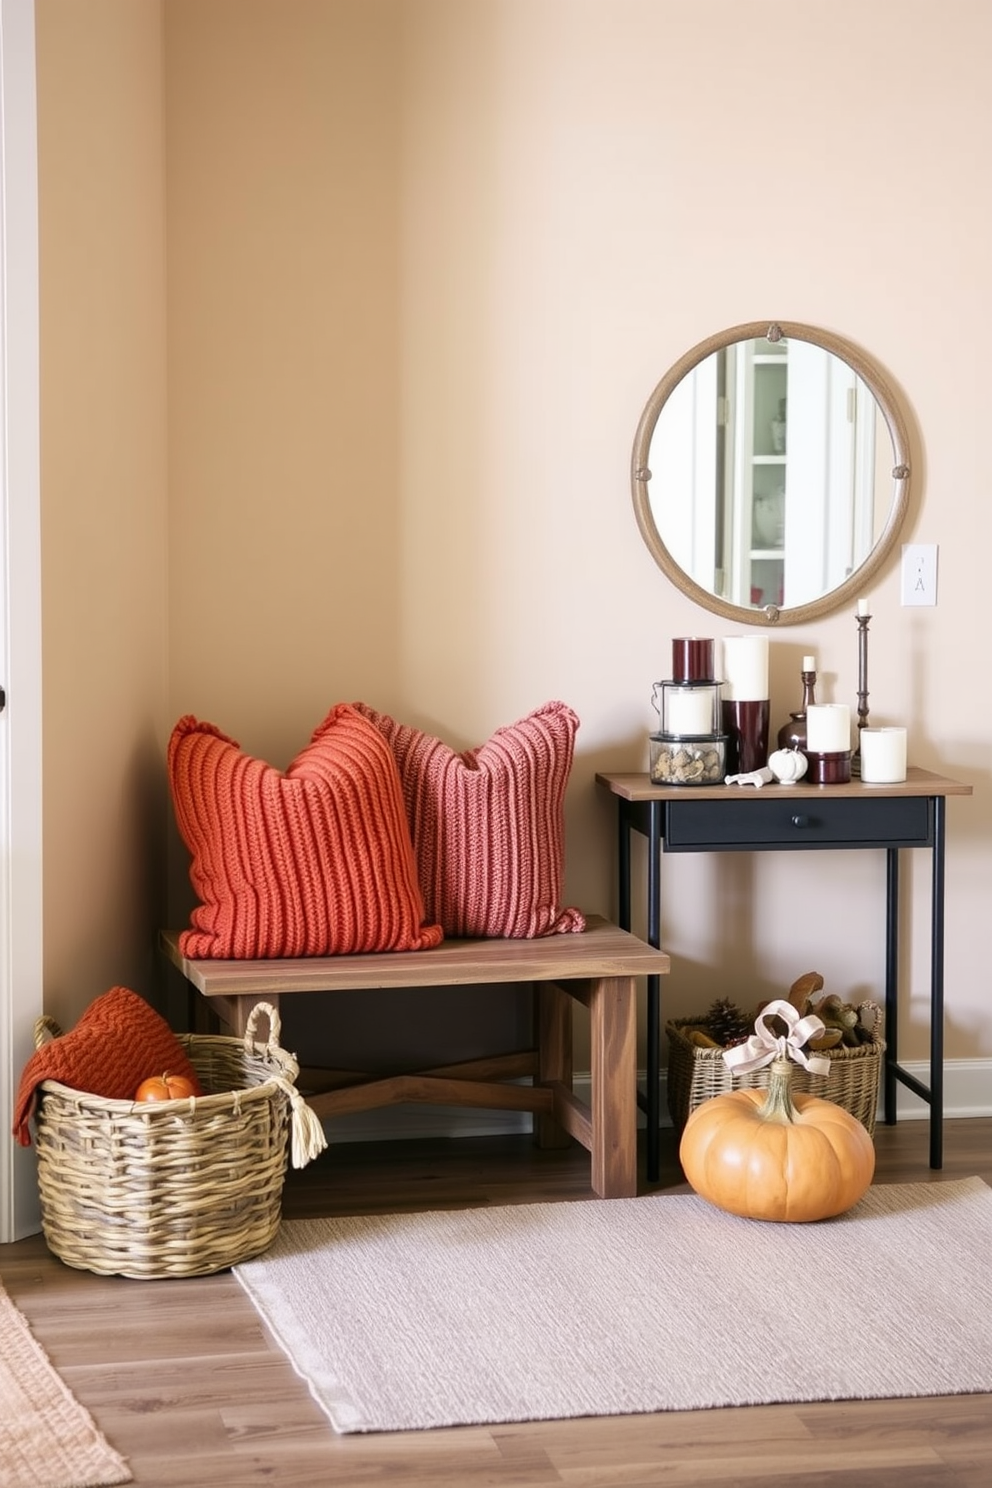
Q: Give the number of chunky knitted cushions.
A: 2